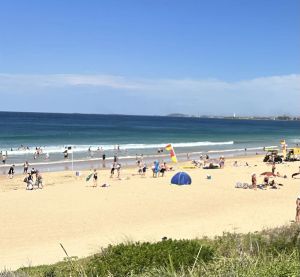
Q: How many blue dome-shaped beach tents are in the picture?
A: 1